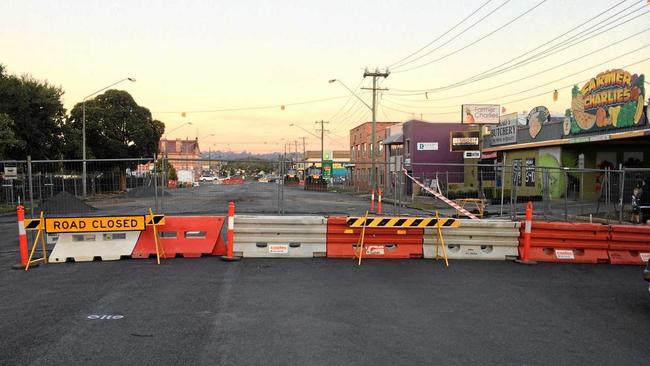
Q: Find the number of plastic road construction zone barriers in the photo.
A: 7